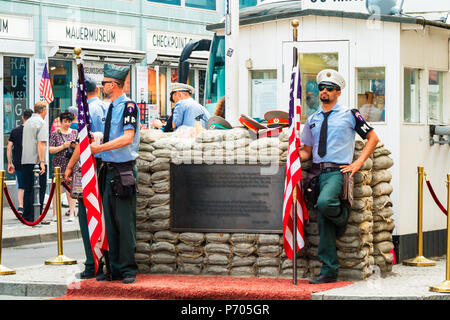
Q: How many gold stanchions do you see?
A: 4